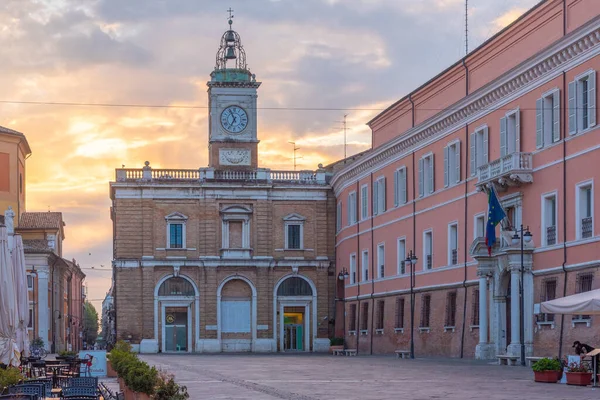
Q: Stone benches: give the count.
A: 5